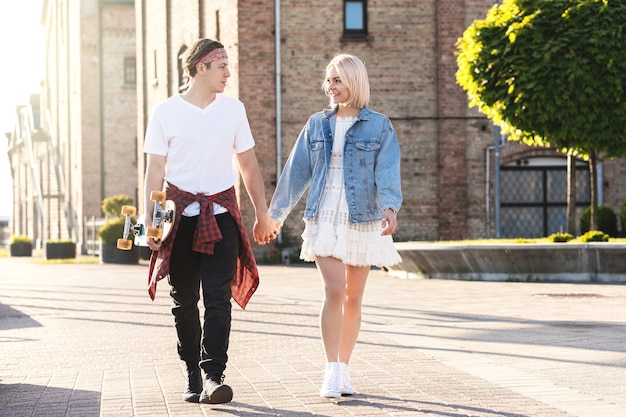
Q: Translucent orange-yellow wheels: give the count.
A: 4